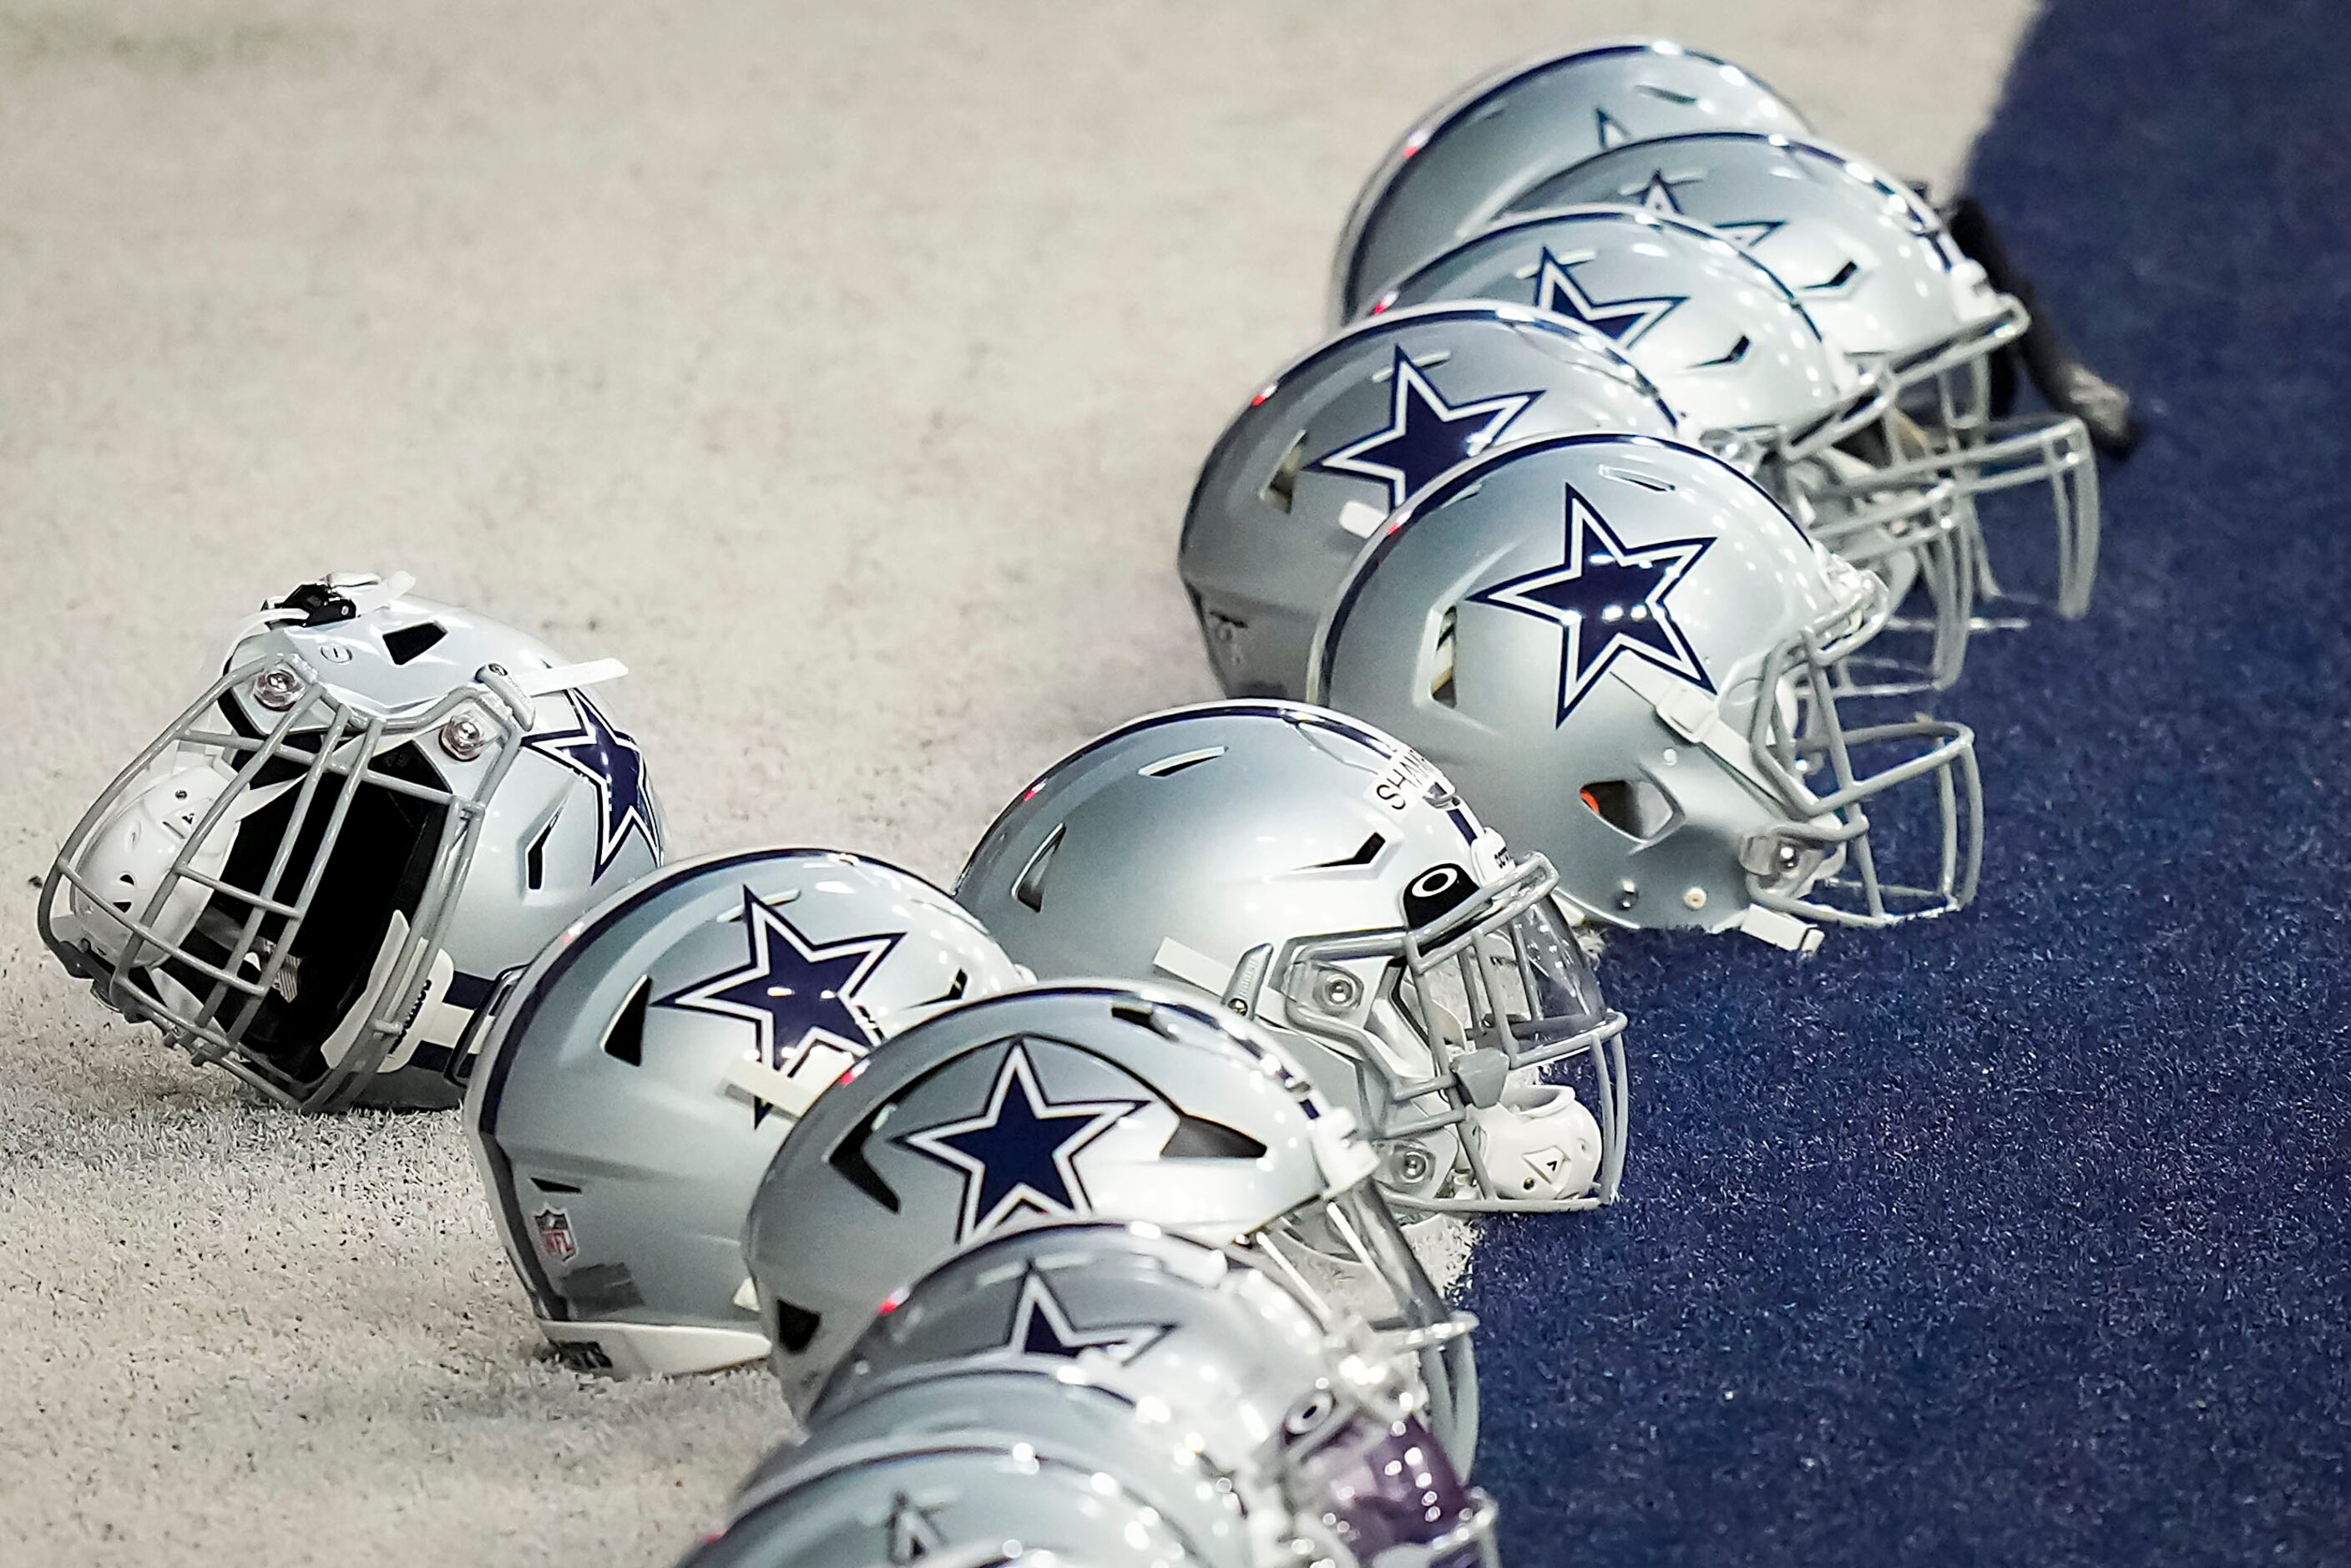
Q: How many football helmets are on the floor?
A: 12